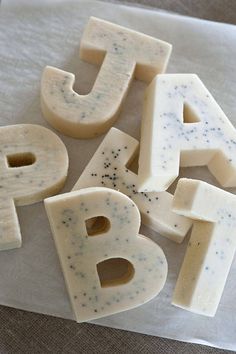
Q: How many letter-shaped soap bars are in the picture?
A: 6